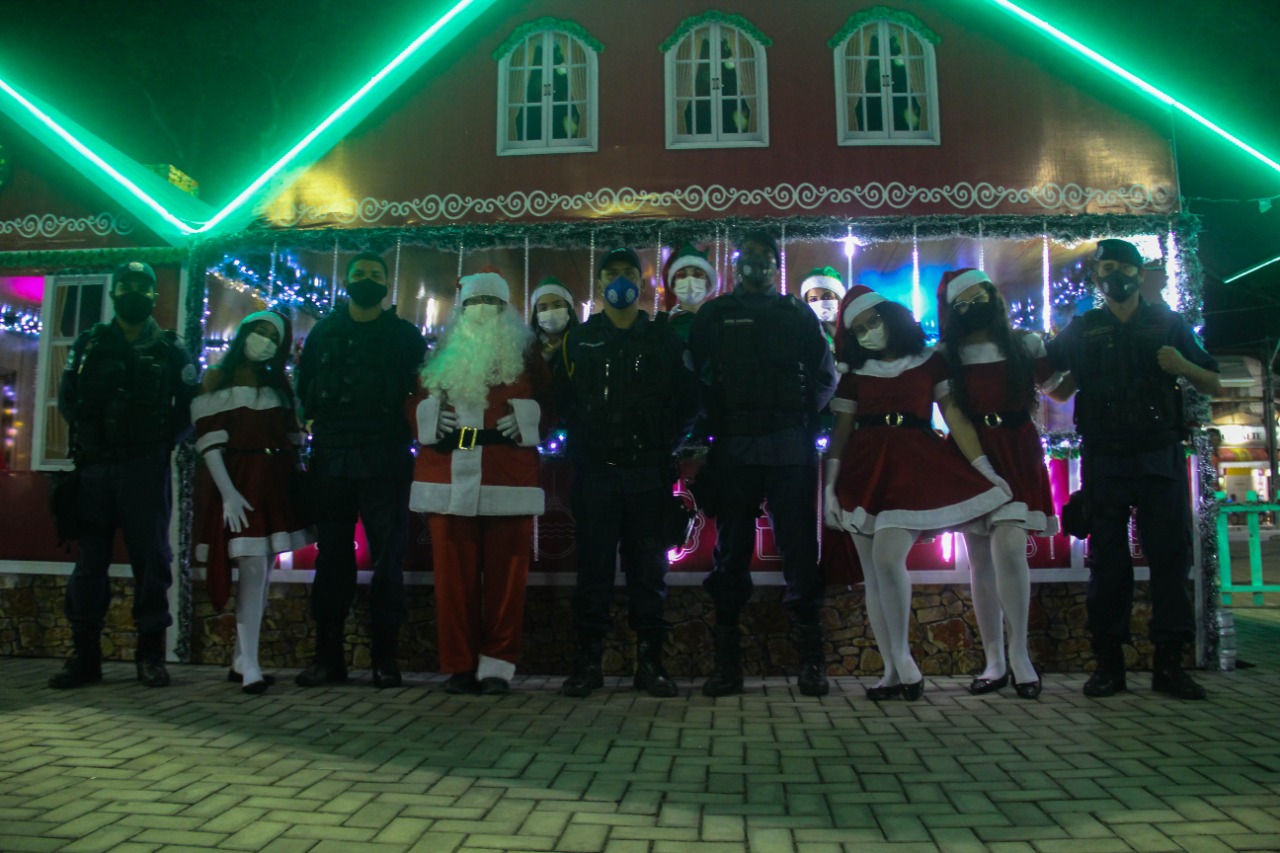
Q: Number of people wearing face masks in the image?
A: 12